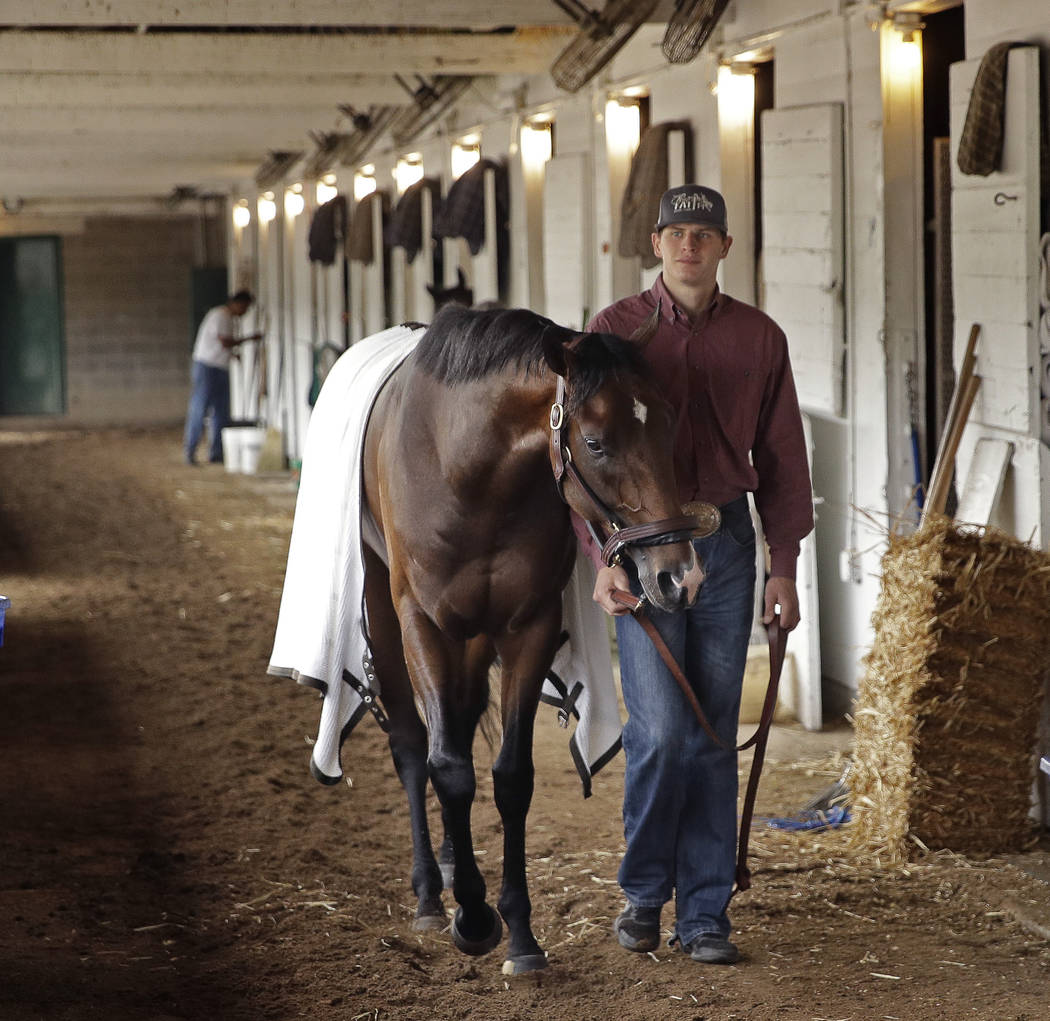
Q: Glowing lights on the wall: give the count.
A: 11